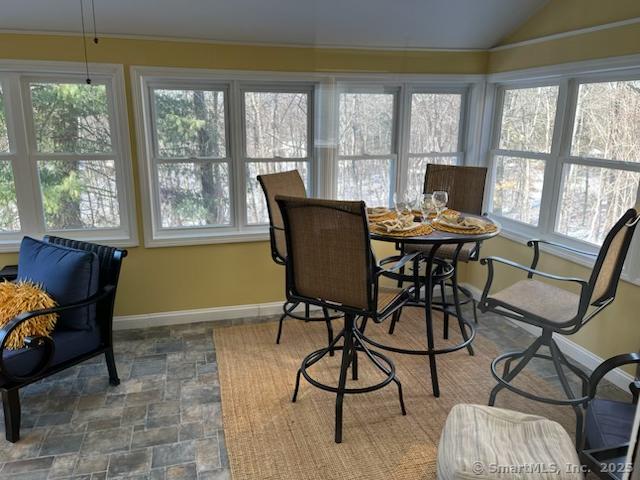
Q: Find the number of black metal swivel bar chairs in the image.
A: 4